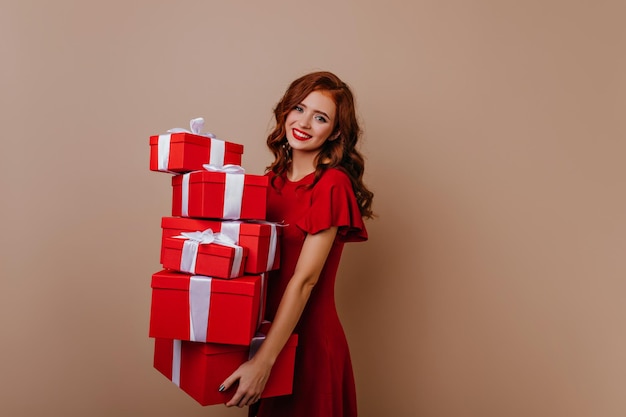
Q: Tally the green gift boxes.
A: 0